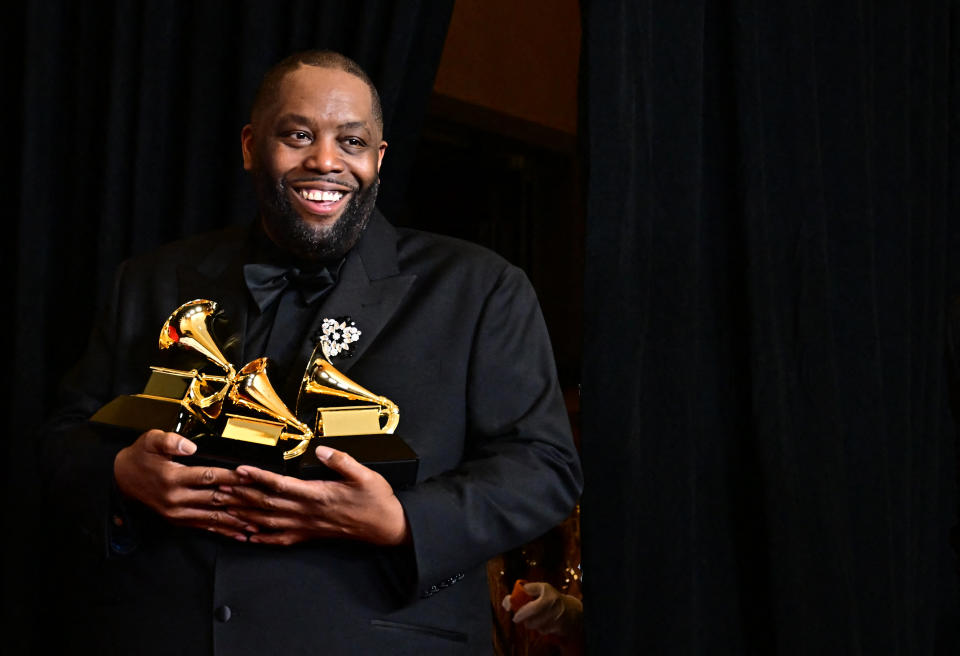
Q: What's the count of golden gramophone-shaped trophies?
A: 3